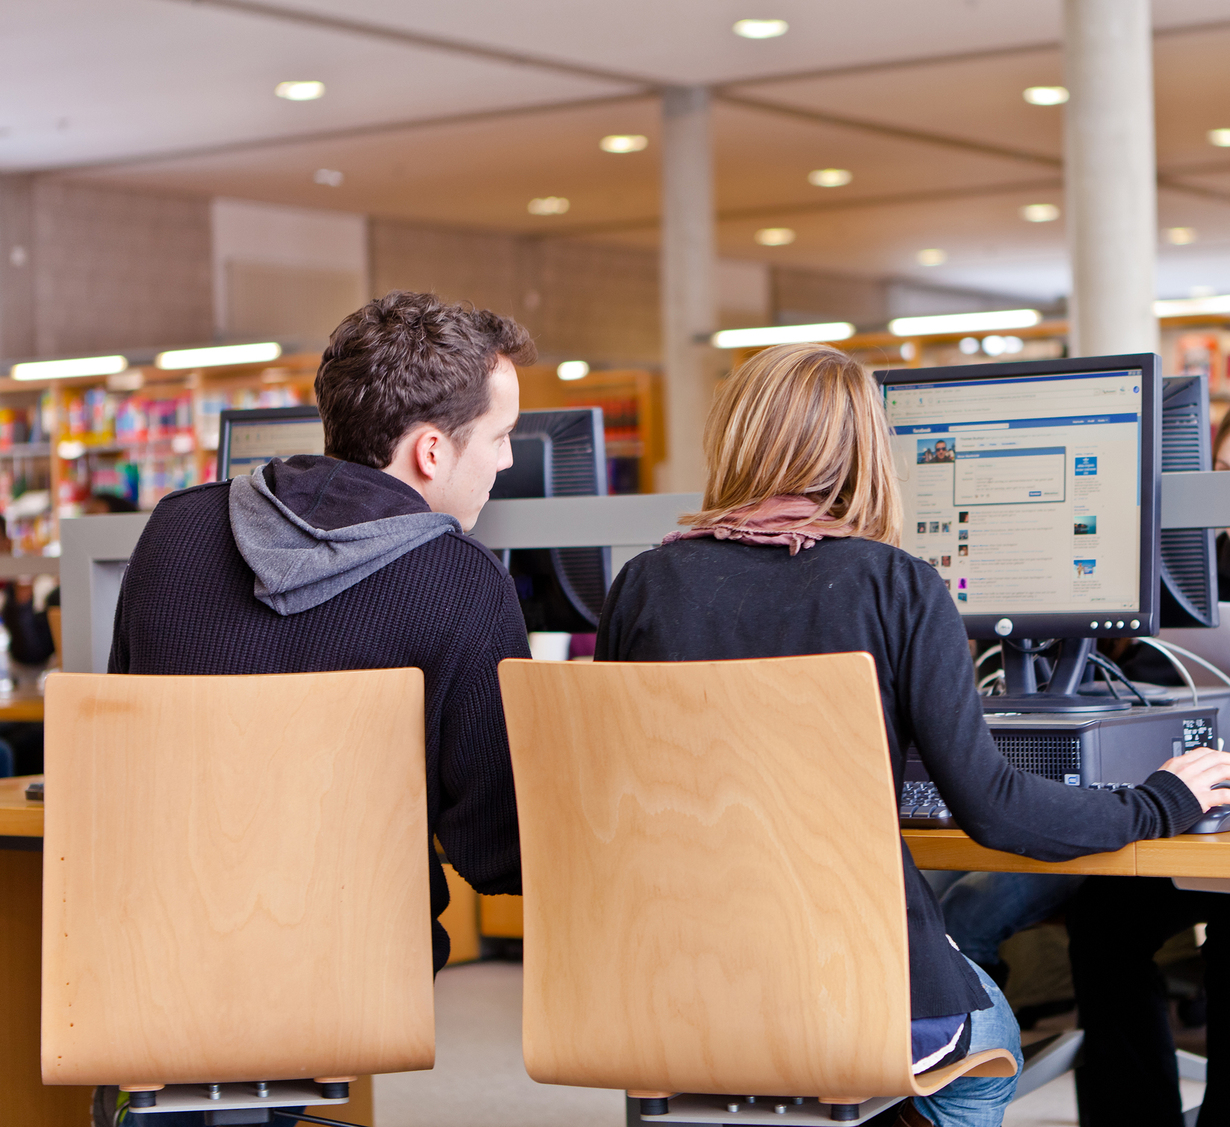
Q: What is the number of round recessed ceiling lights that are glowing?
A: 11